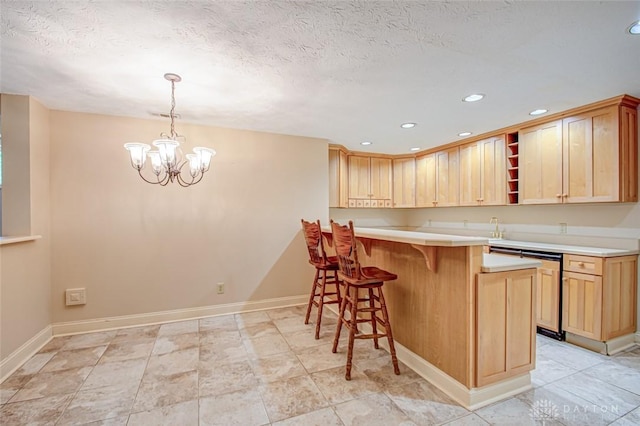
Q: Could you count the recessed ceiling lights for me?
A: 7